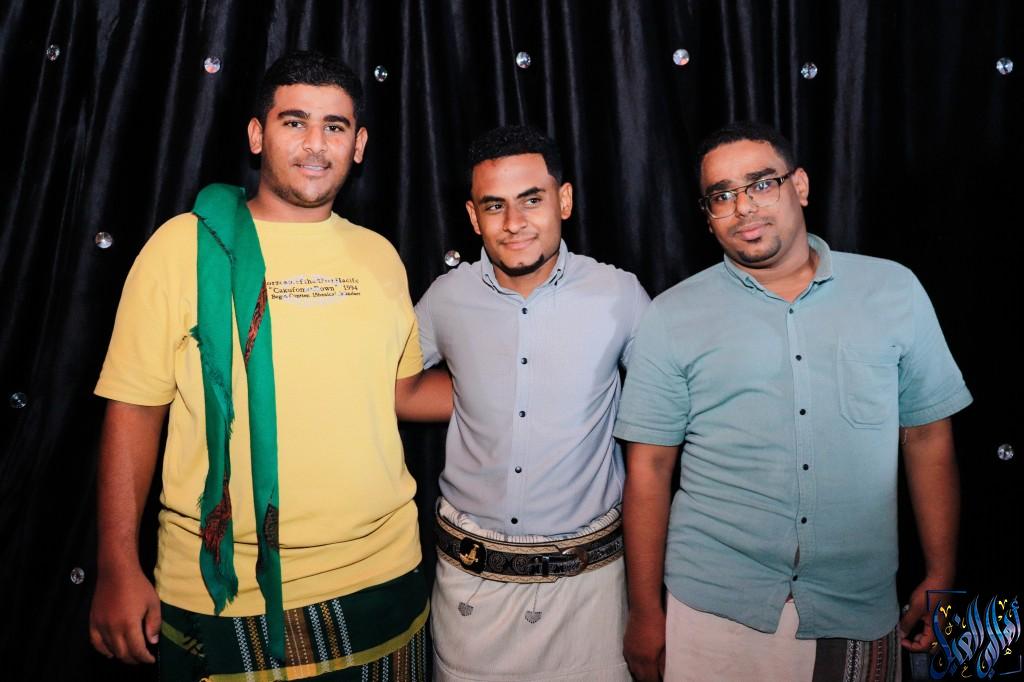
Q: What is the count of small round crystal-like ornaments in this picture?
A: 12